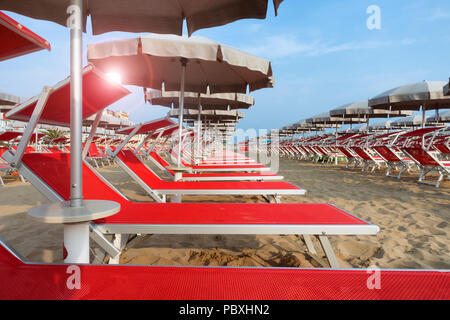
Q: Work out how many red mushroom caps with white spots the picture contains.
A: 0